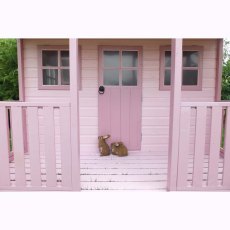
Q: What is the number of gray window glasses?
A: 12